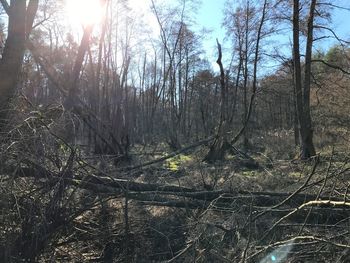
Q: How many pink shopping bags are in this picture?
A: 0